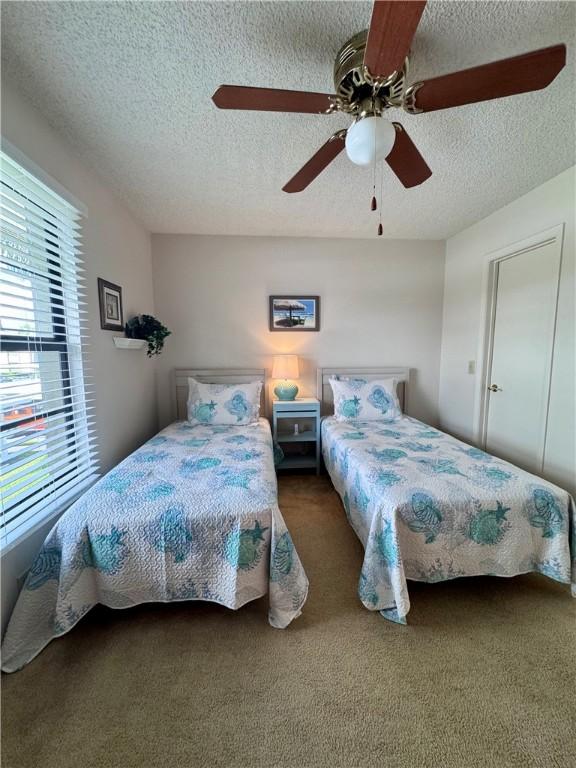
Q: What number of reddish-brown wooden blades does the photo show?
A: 5